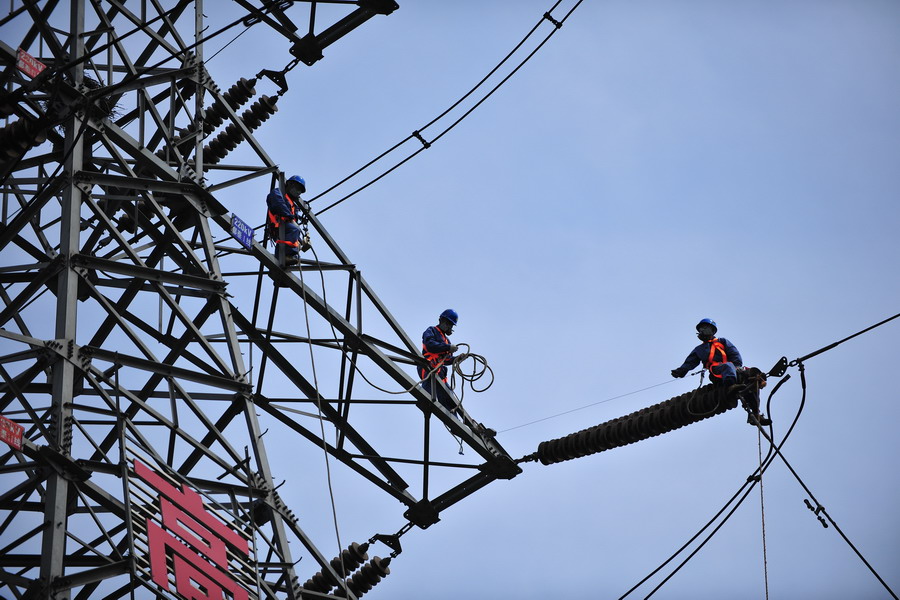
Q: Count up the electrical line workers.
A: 3